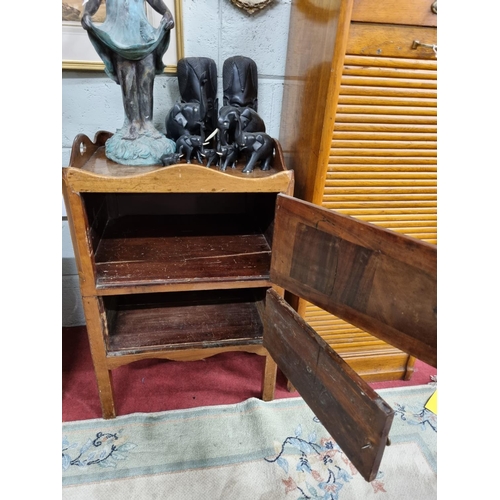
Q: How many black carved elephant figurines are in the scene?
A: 7